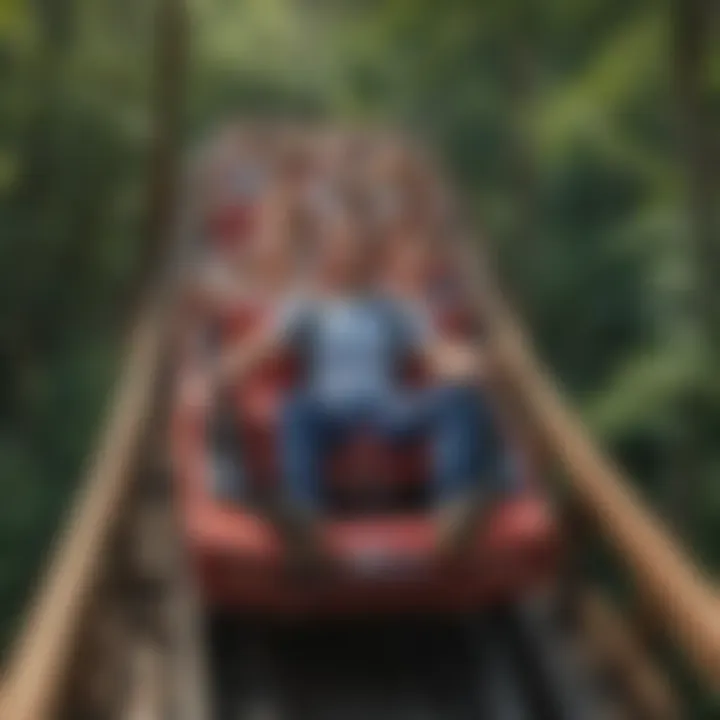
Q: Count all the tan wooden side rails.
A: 2